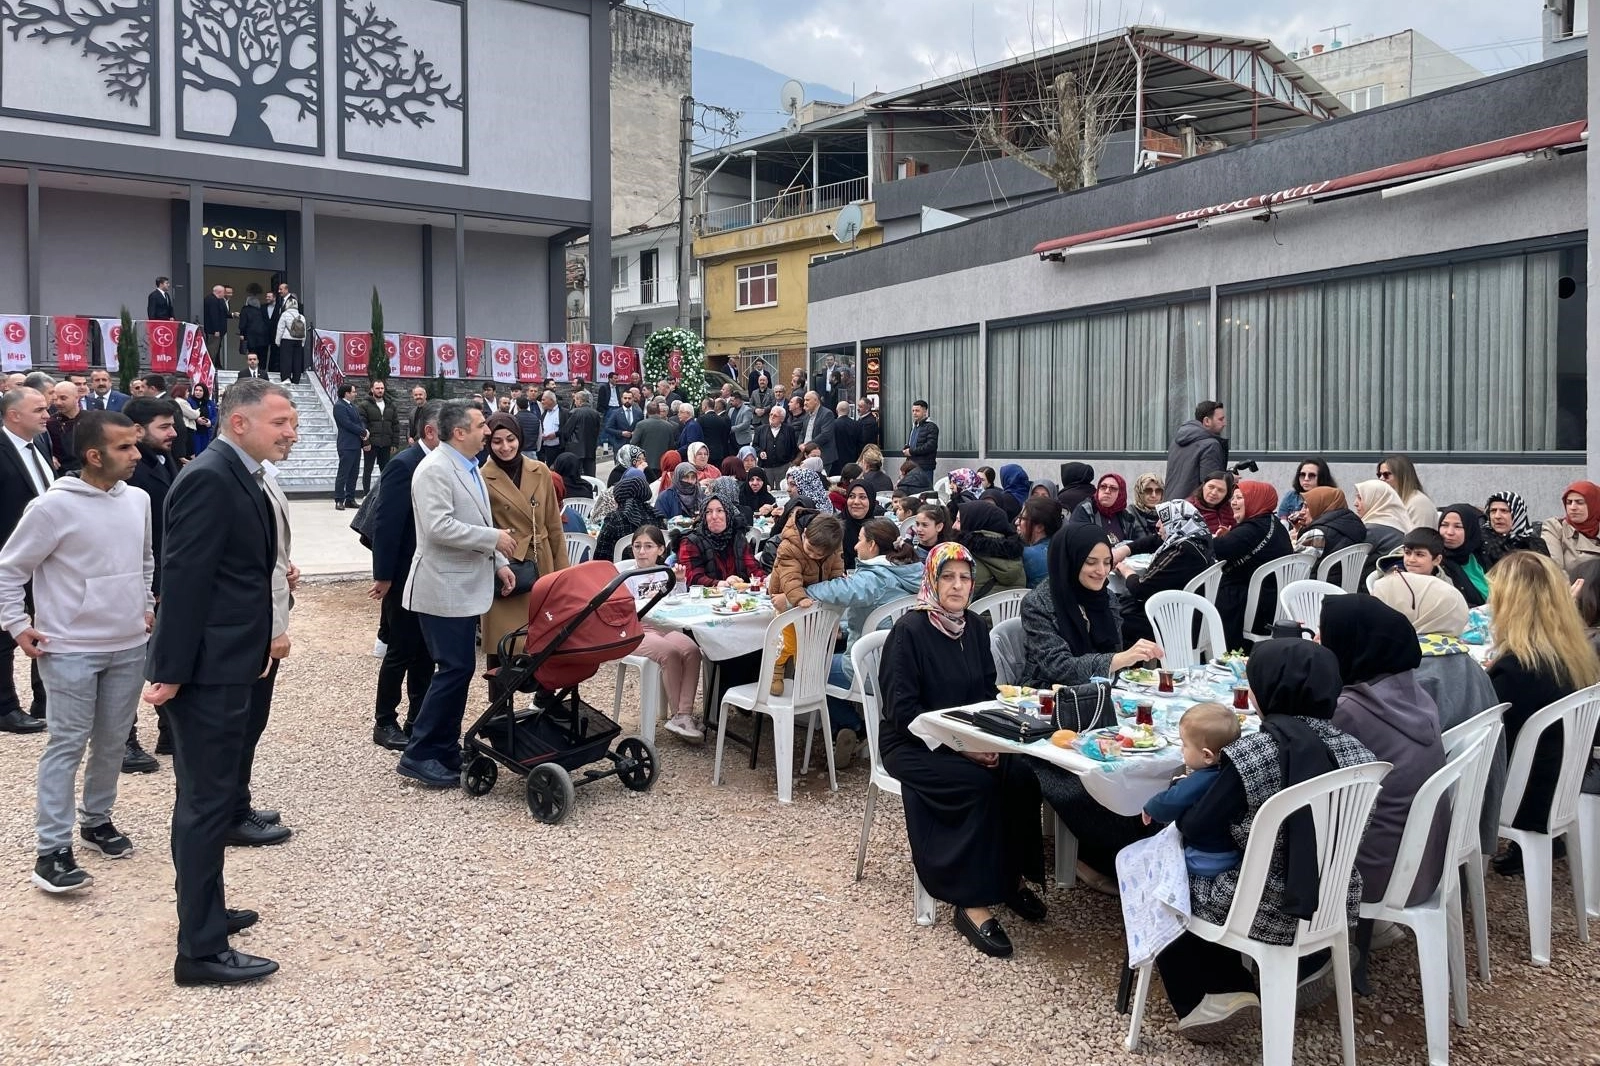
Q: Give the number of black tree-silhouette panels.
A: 3